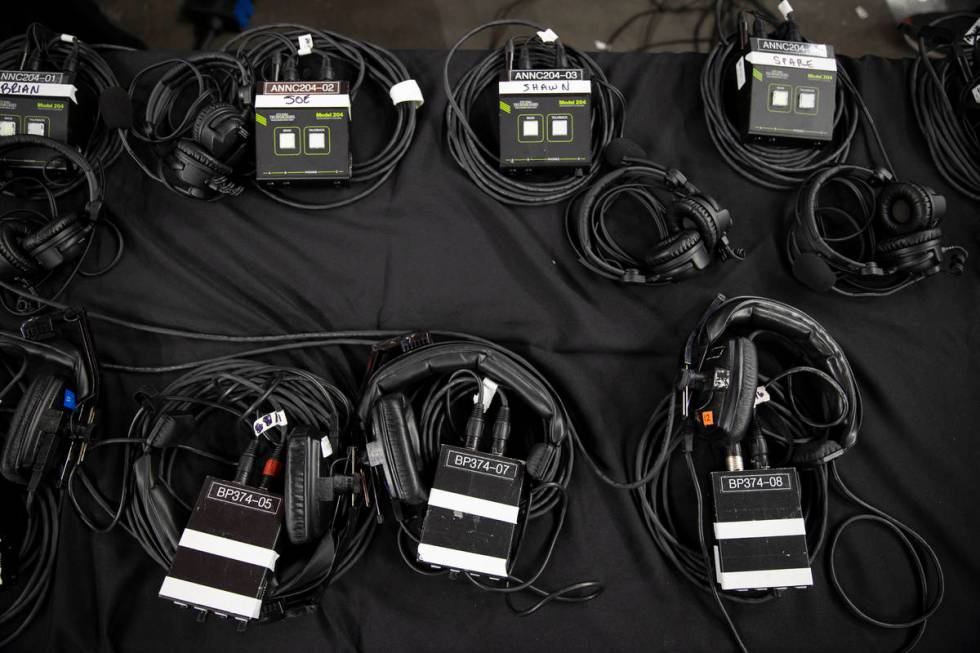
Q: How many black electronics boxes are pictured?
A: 7